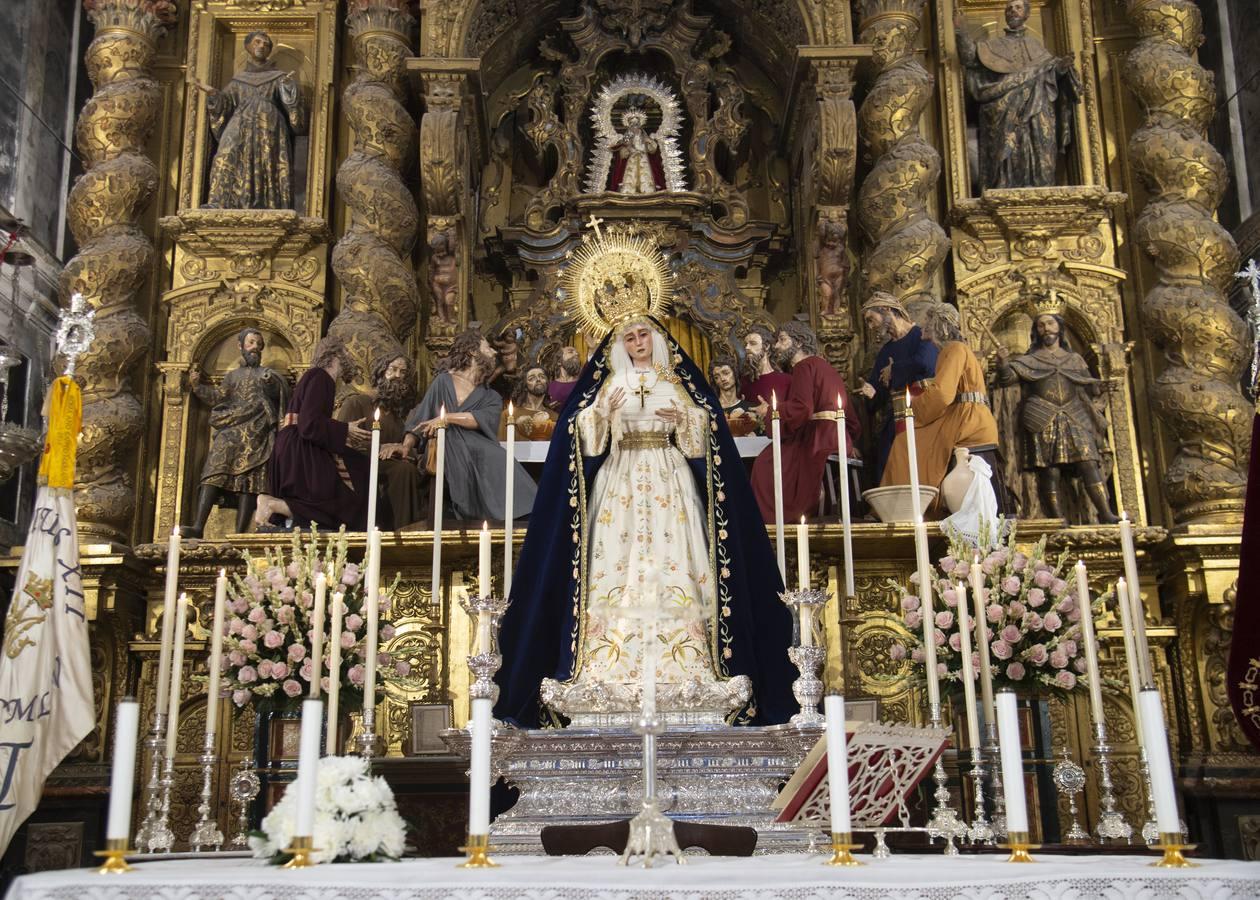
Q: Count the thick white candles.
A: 6